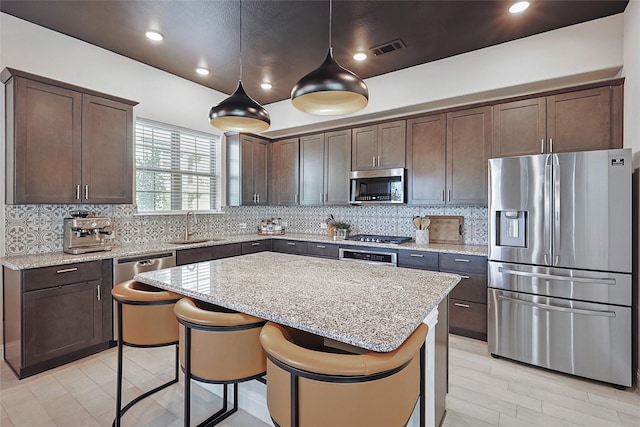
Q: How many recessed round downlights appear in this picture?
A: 5